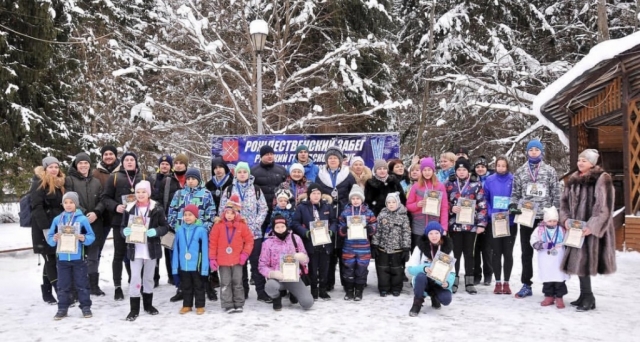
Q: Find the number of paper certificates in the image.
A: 12